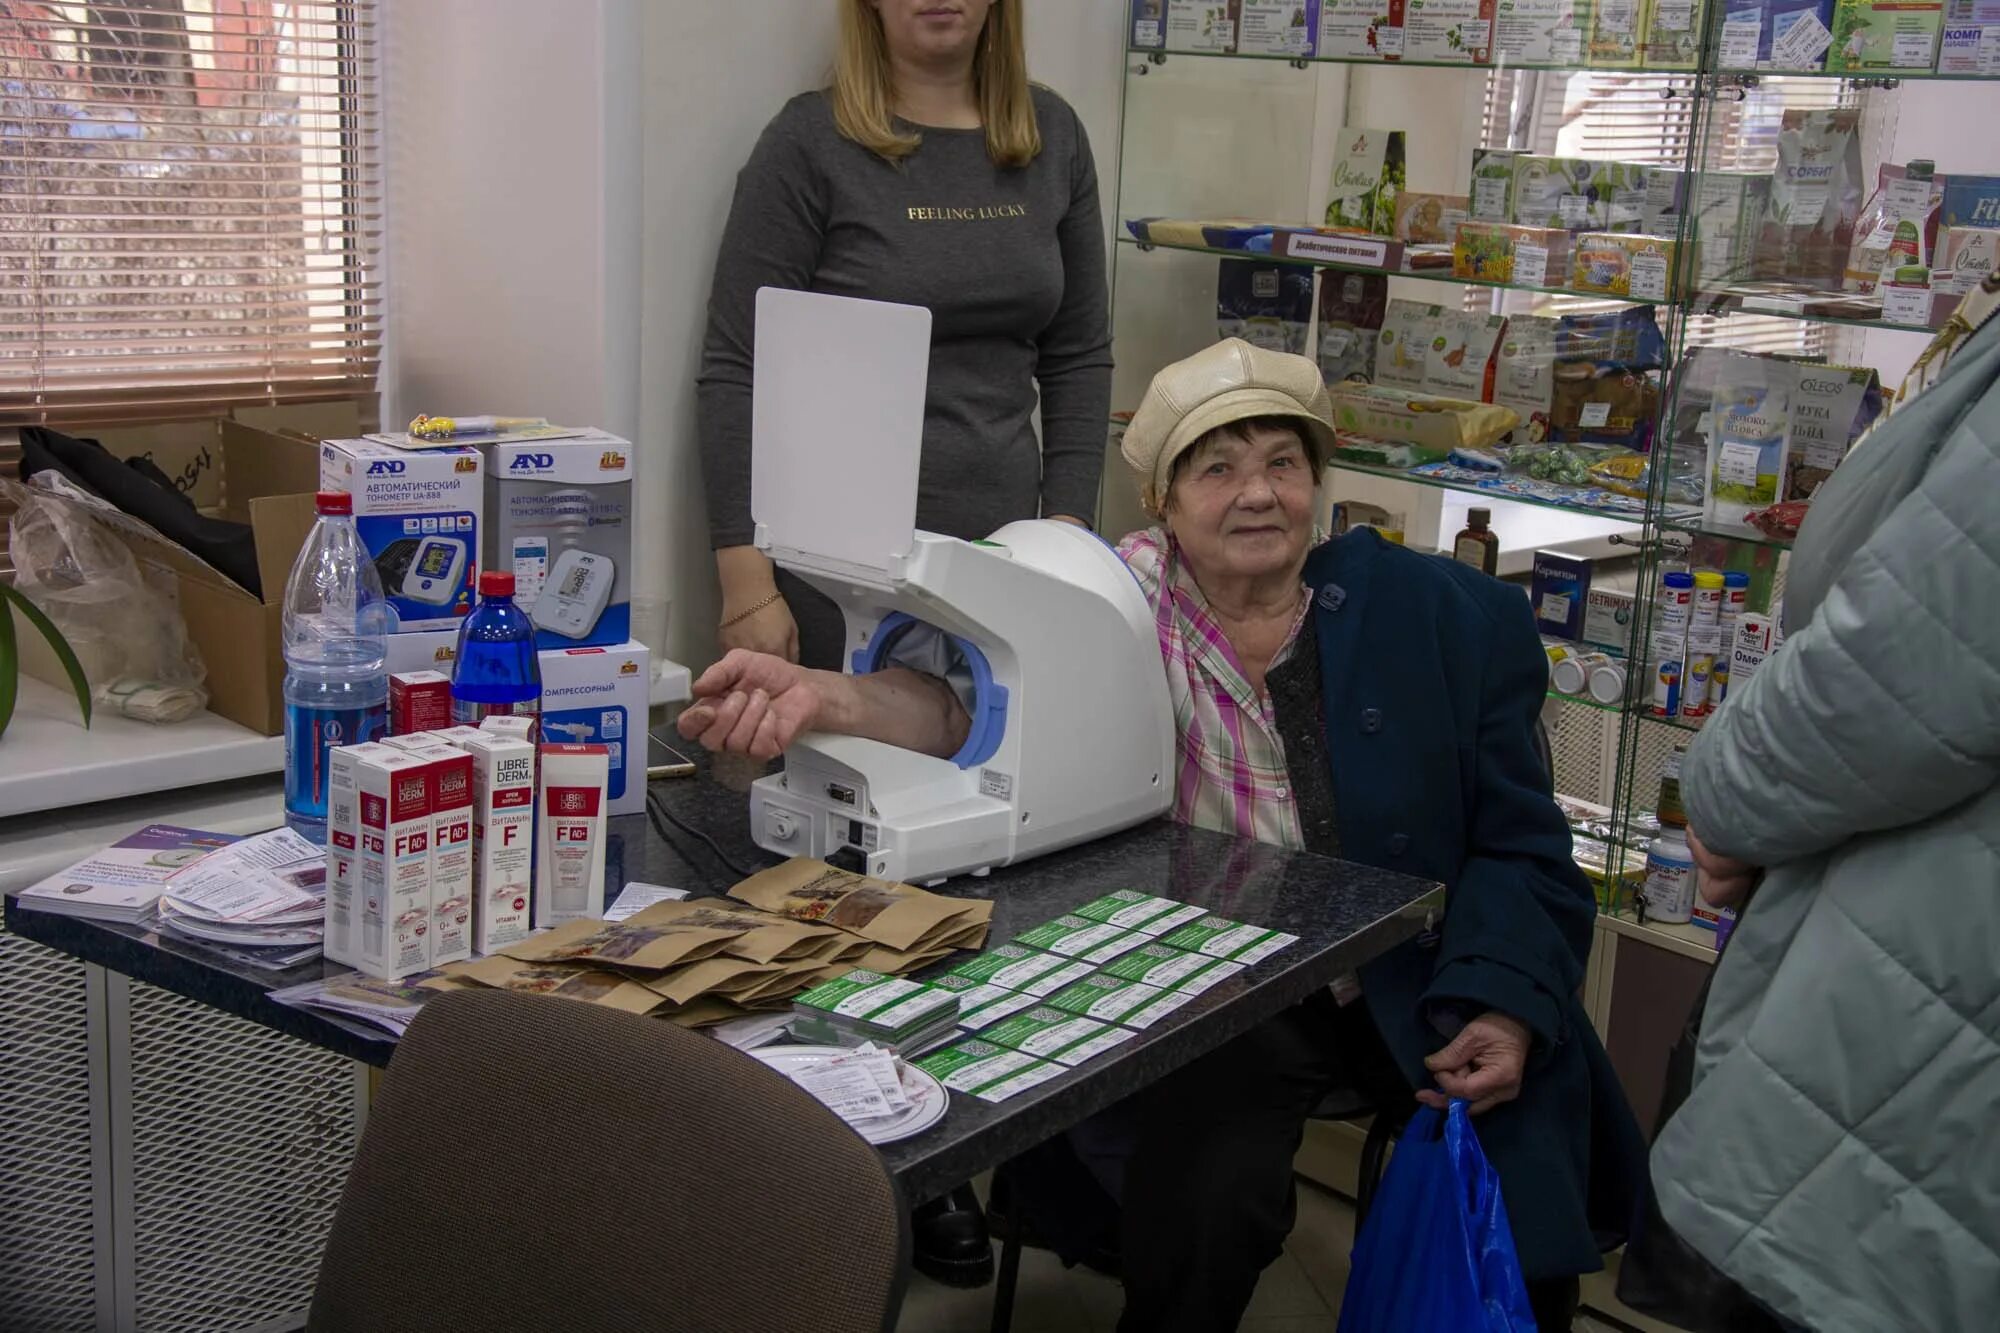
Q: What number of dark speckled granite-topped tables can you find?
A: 1